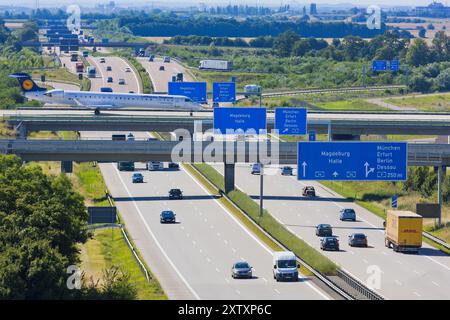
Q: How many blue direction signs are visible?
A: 7